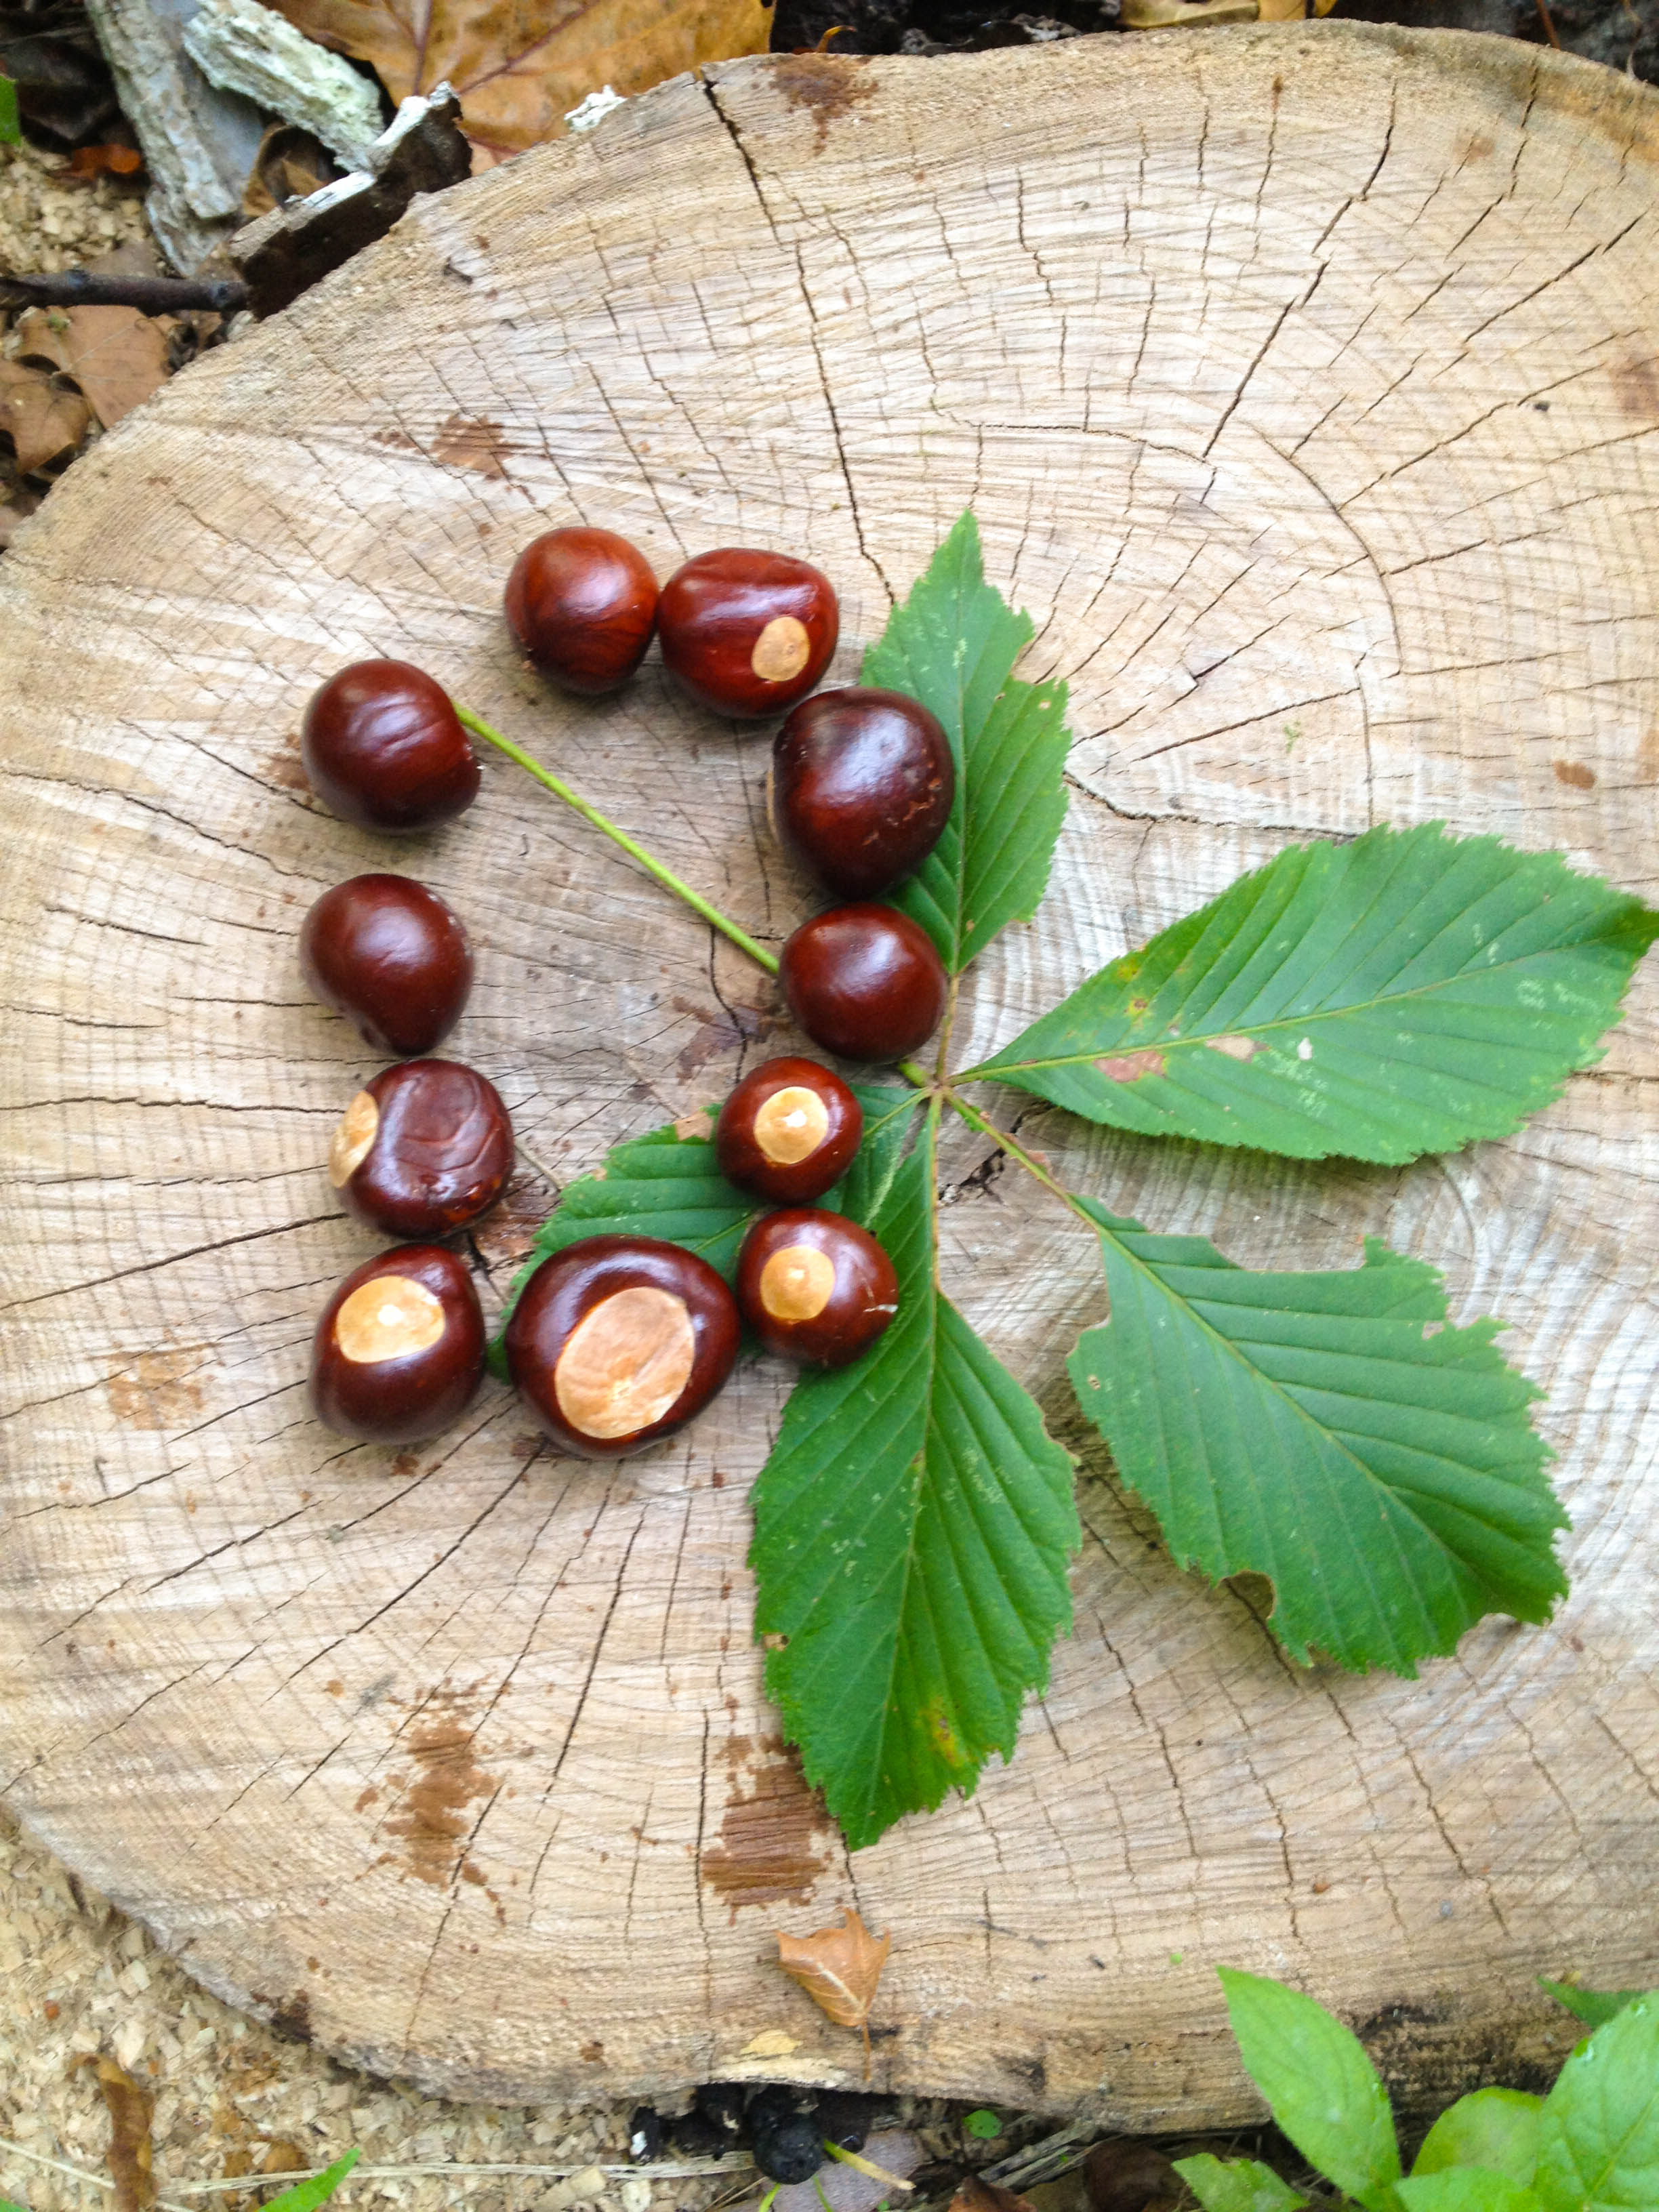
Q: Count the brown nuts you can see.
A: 11